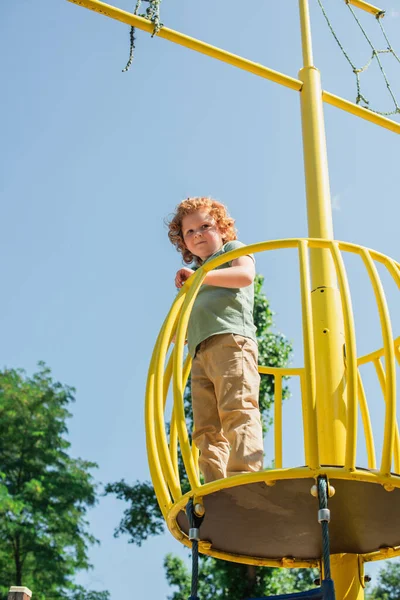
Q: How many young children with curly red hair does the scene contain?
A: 1